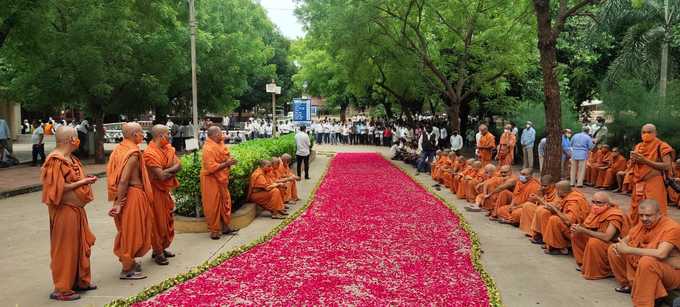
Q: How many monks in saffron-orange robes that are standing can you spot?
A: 7